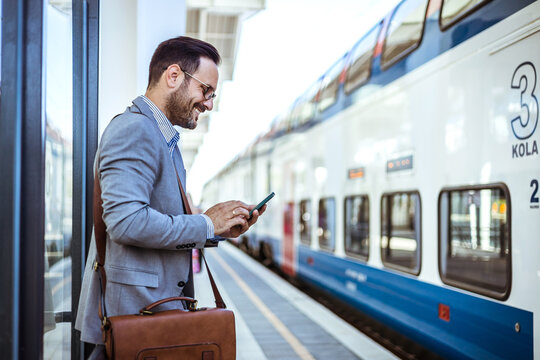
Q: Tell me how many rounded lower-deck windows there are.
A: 5